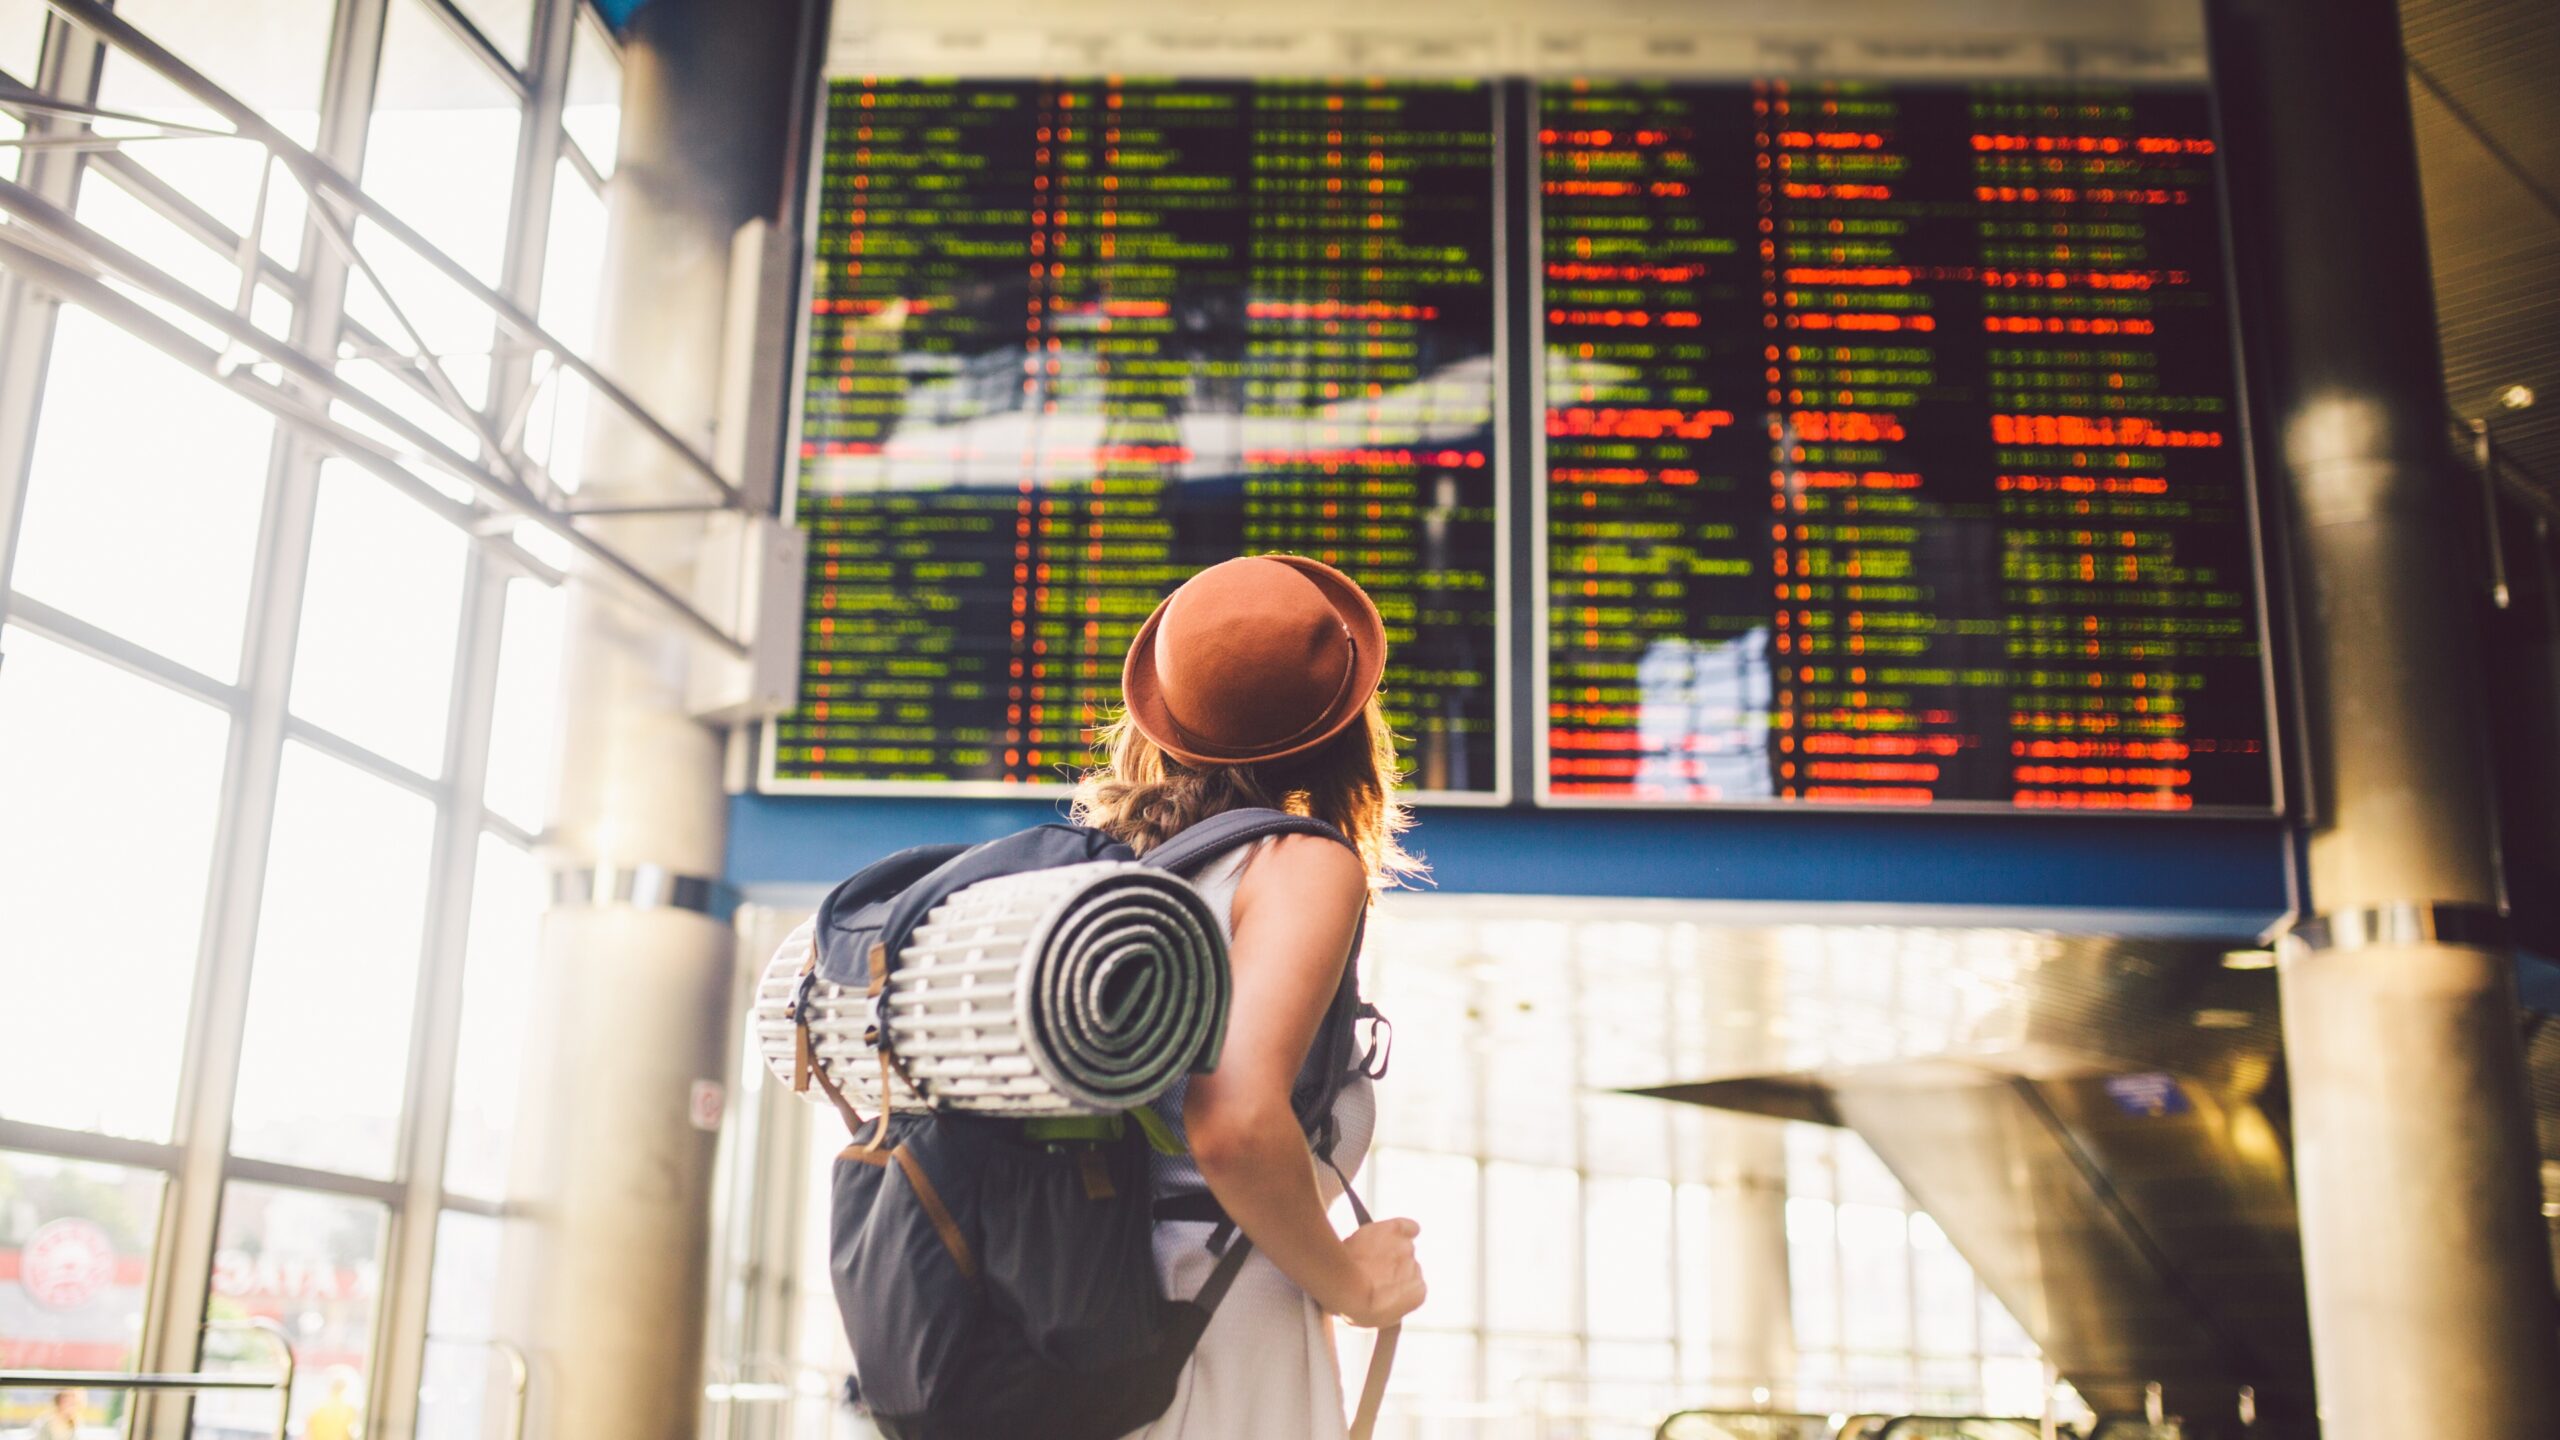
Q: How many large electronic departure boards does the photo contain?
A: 2